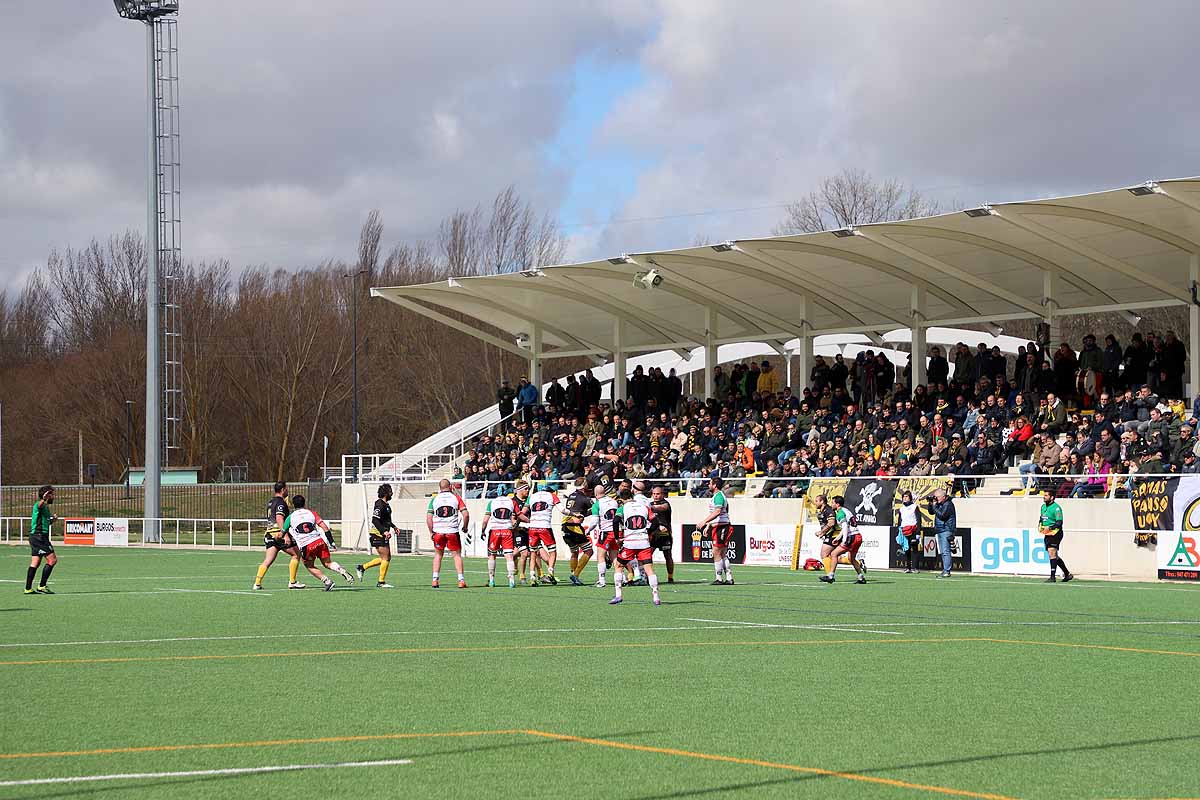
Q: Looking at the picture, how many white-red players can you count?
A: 9